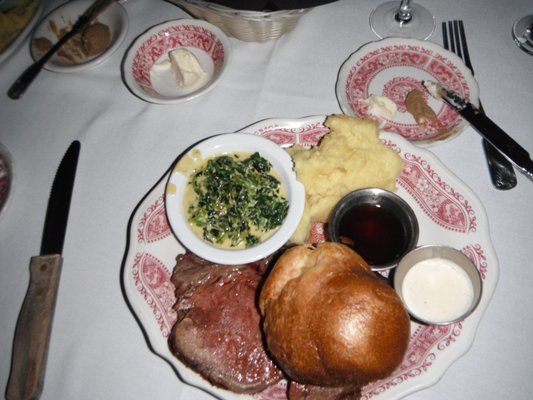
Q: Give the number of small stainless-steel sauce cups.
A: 2